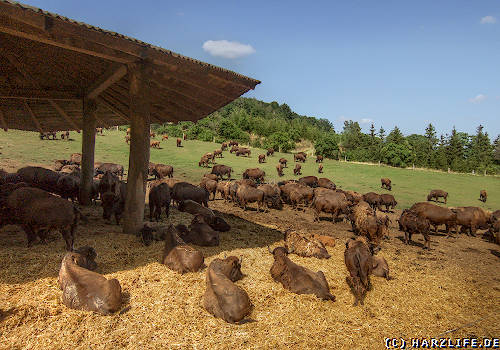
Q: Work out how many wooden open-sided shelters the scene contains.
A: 1